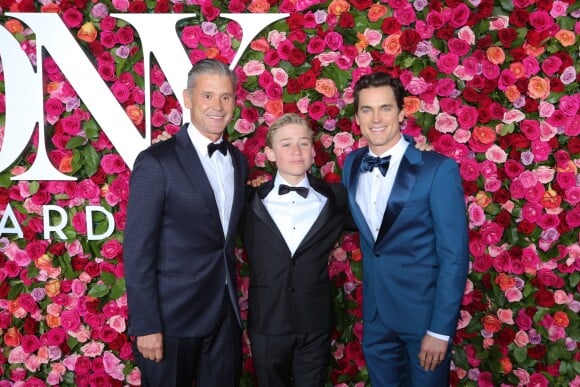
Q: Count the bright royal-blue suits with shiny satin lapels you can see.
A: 1